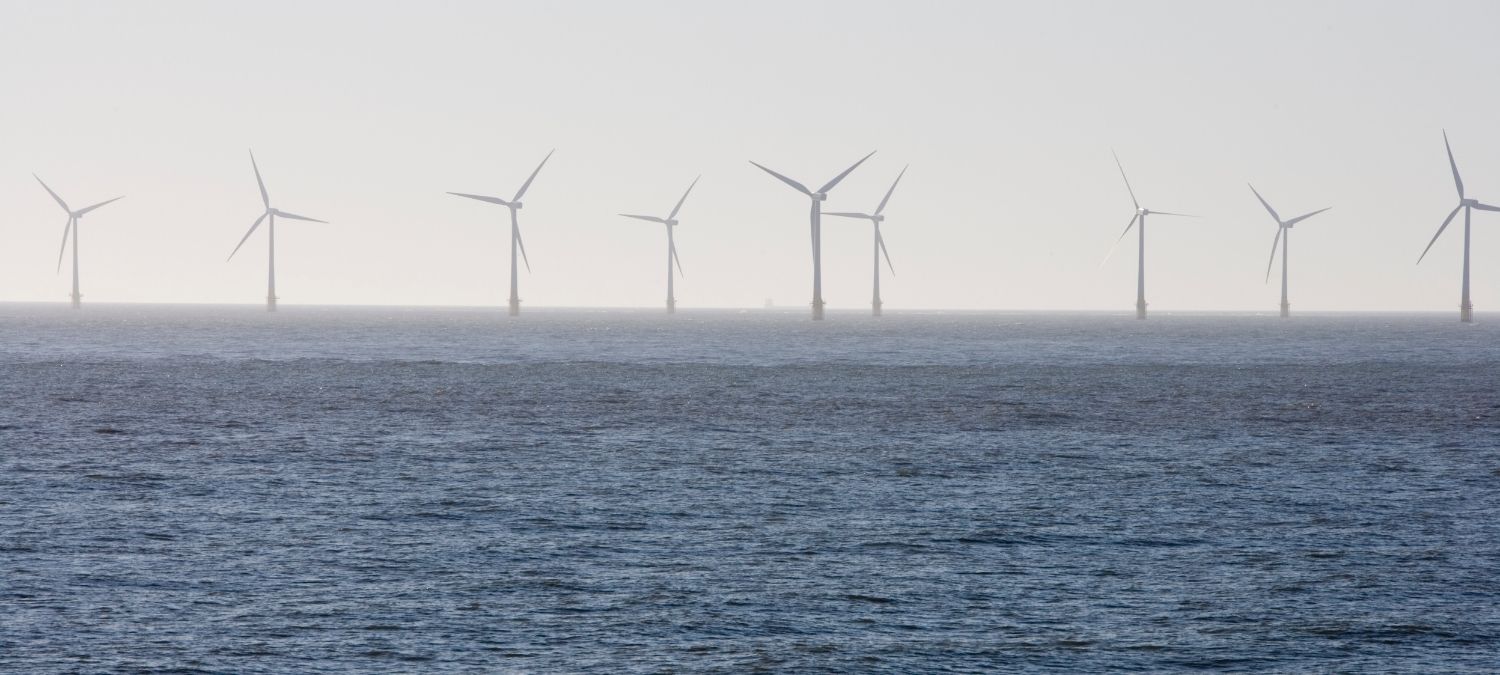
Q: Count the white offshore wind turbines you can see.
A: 9